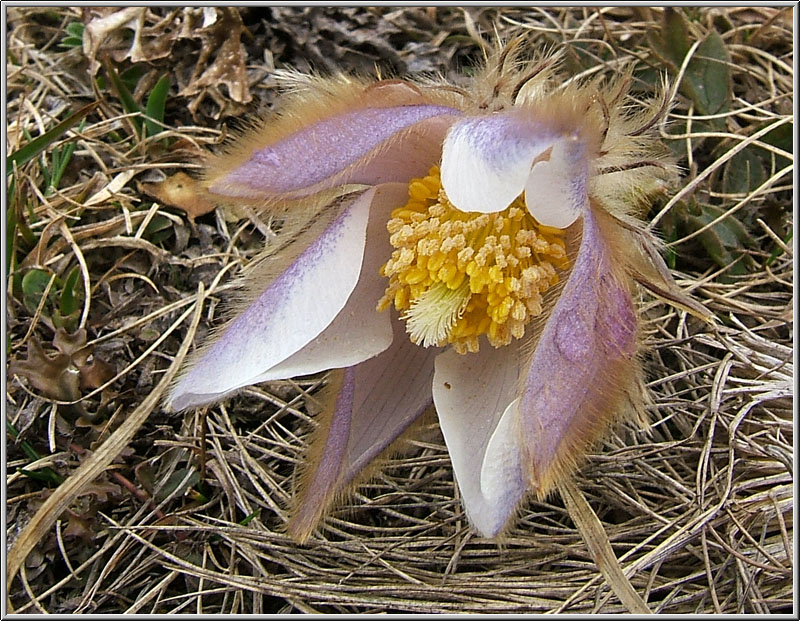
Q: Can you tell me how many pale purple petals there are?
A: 6